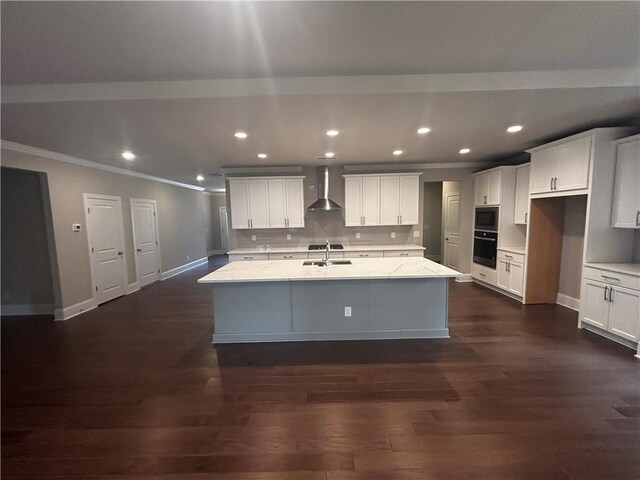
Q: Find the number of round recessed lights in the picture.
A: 10